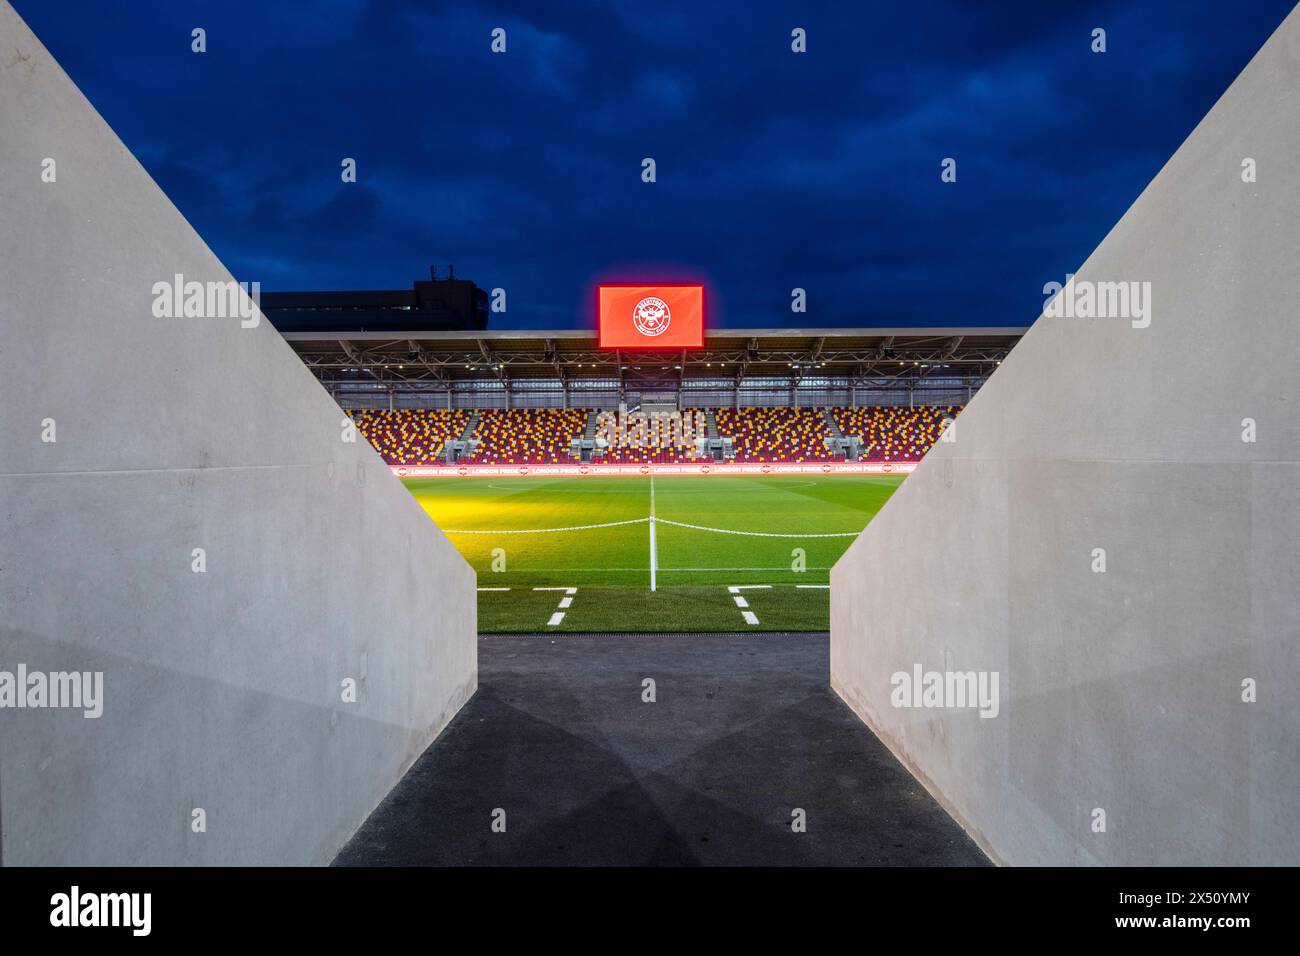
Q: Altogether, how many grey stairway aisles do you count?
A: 4